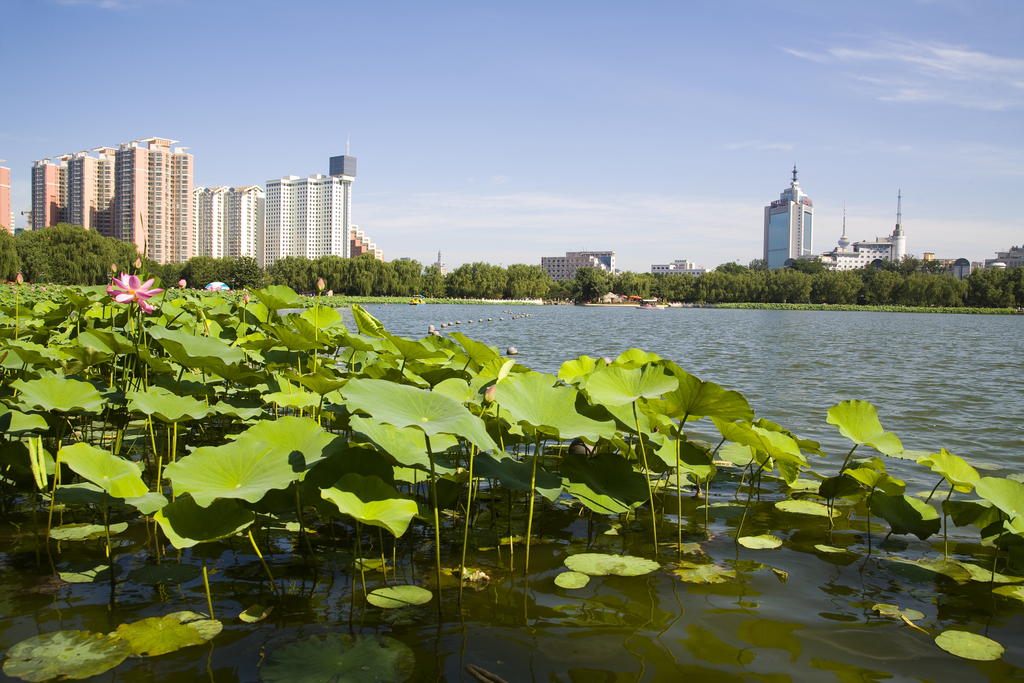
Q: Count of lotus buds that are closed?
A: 7